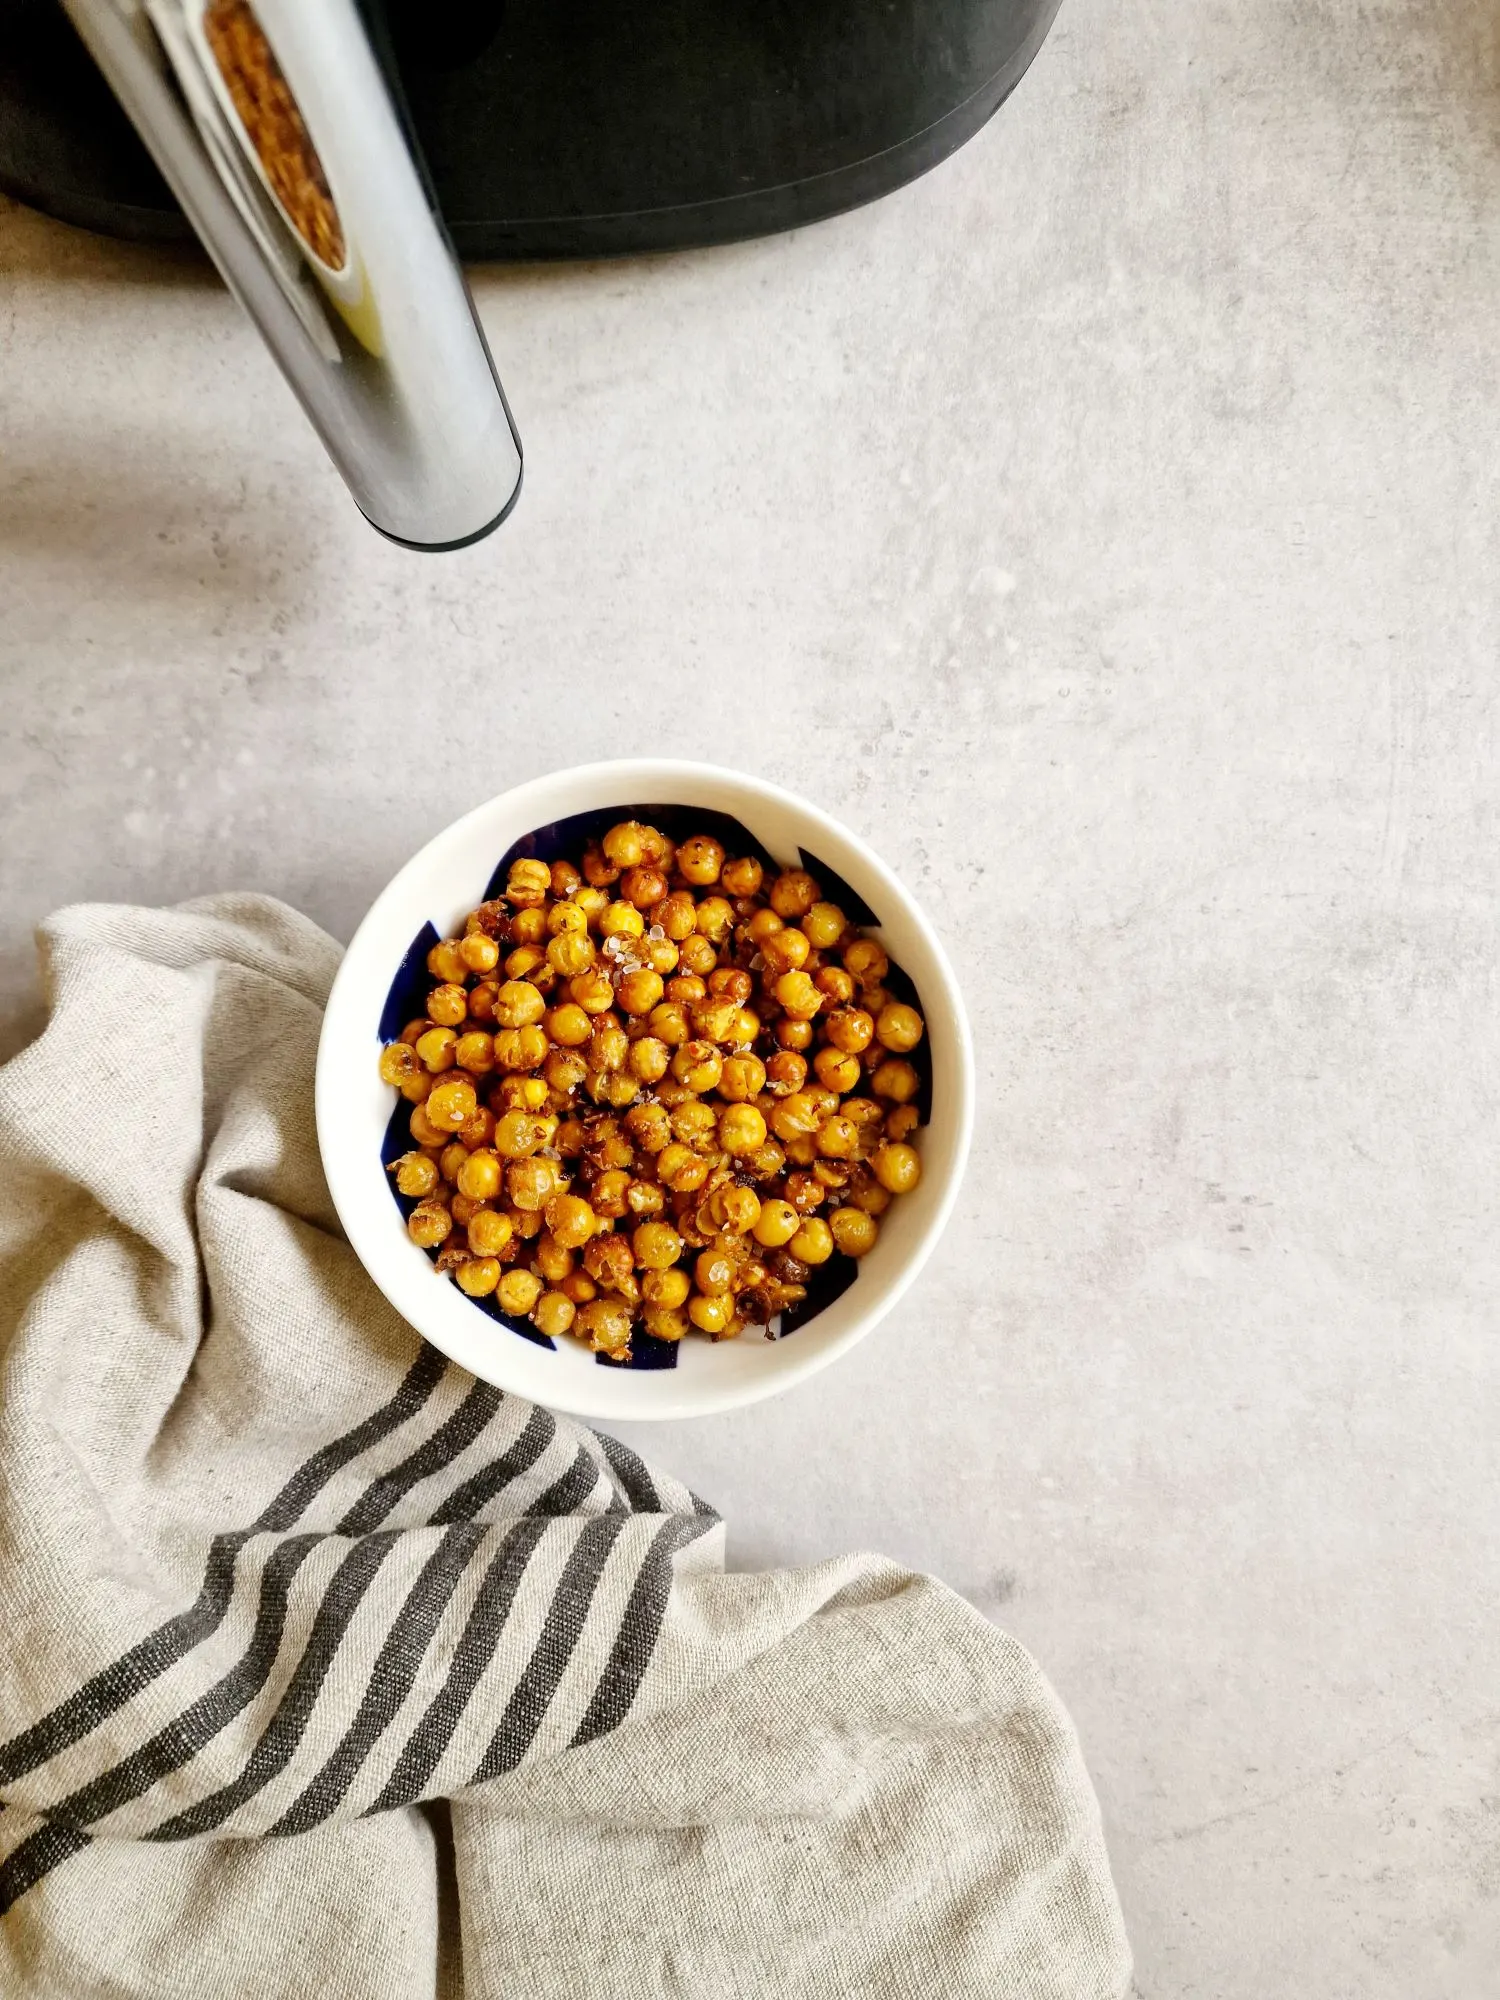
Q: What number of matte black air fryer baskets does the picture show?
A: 1